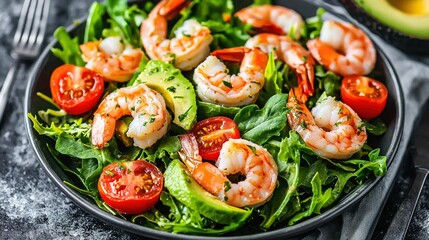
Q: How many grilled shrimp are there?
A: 9